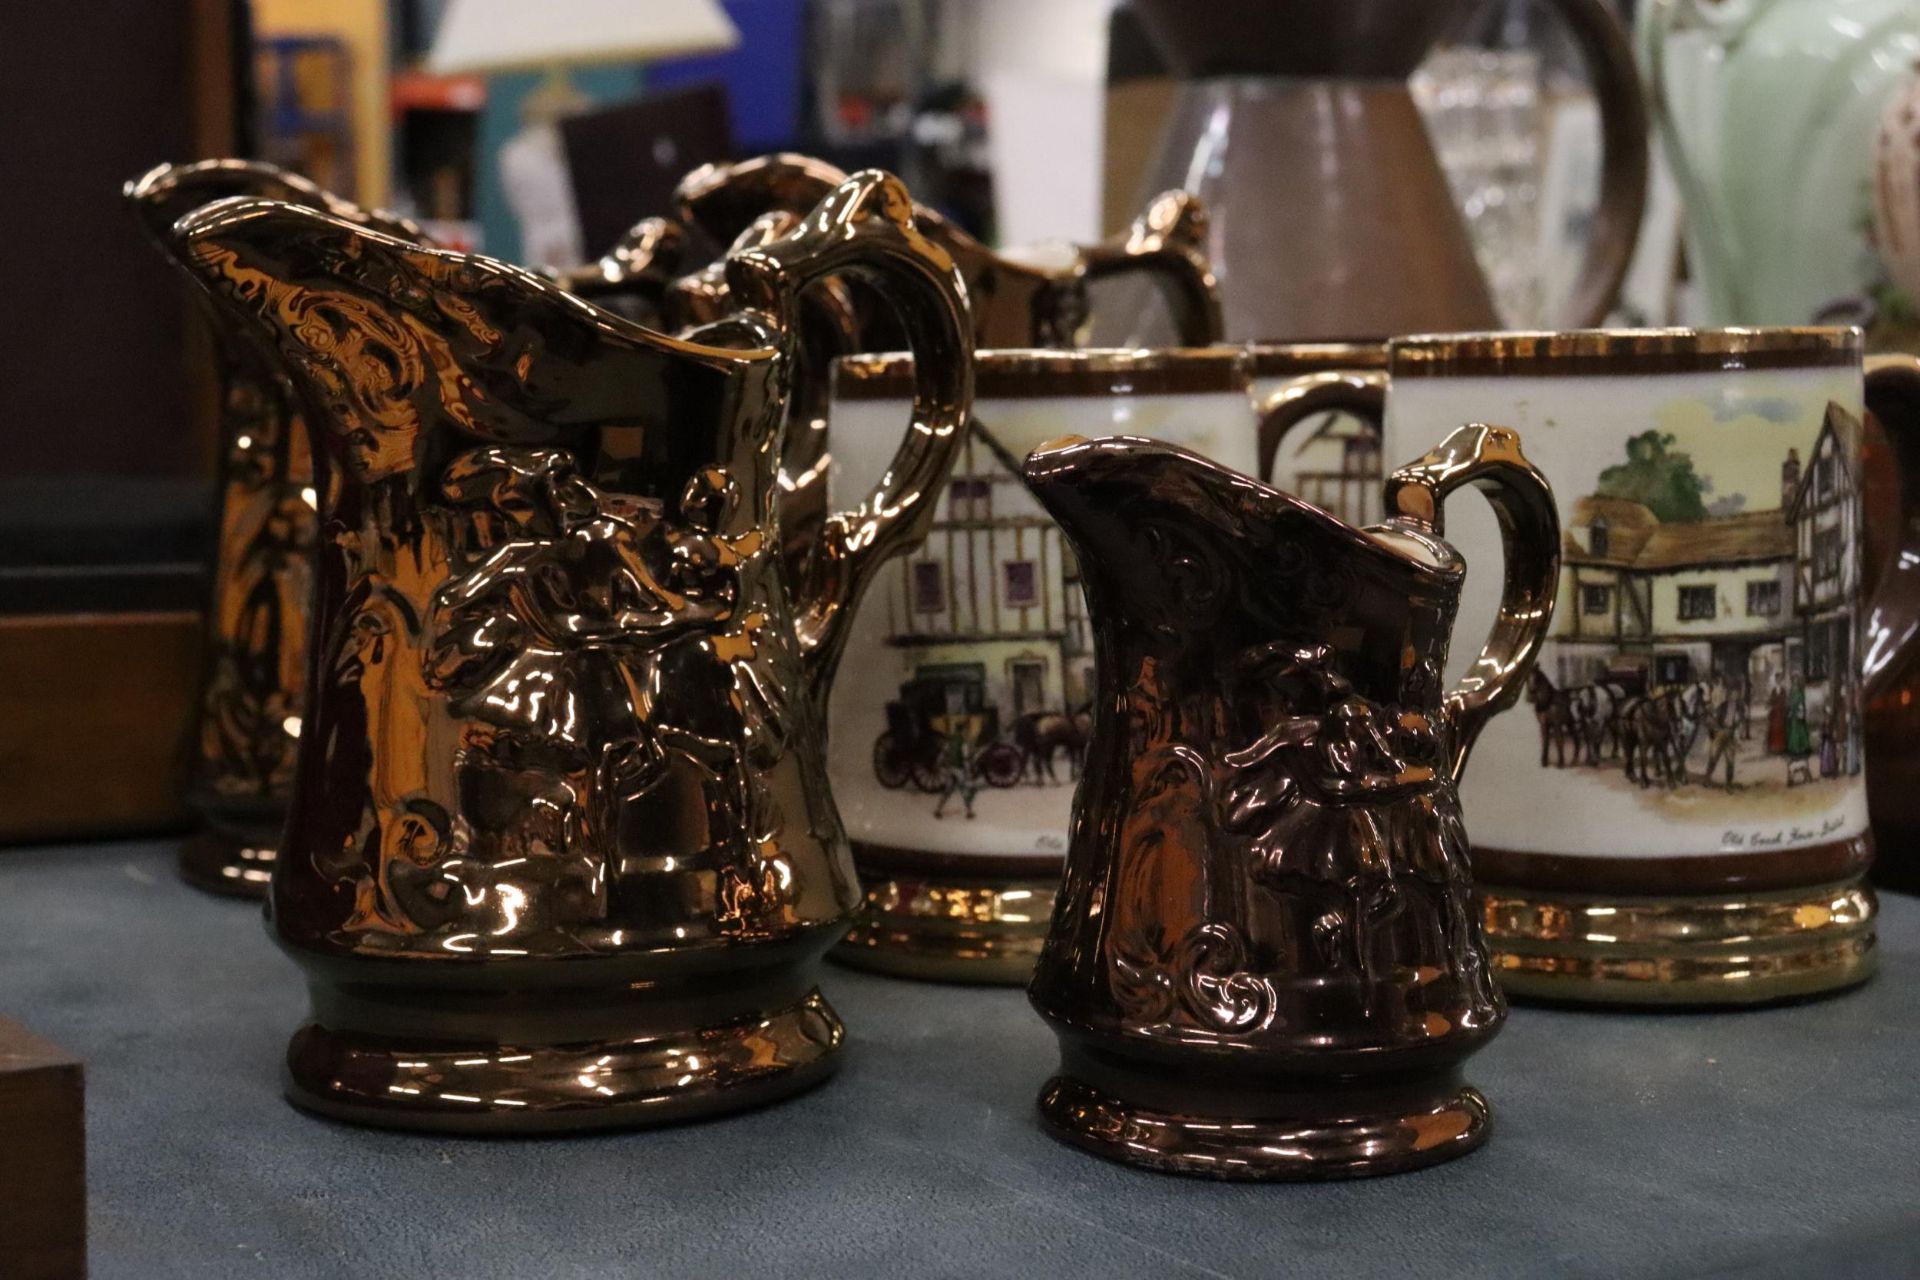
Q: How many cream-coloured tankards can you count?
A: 3